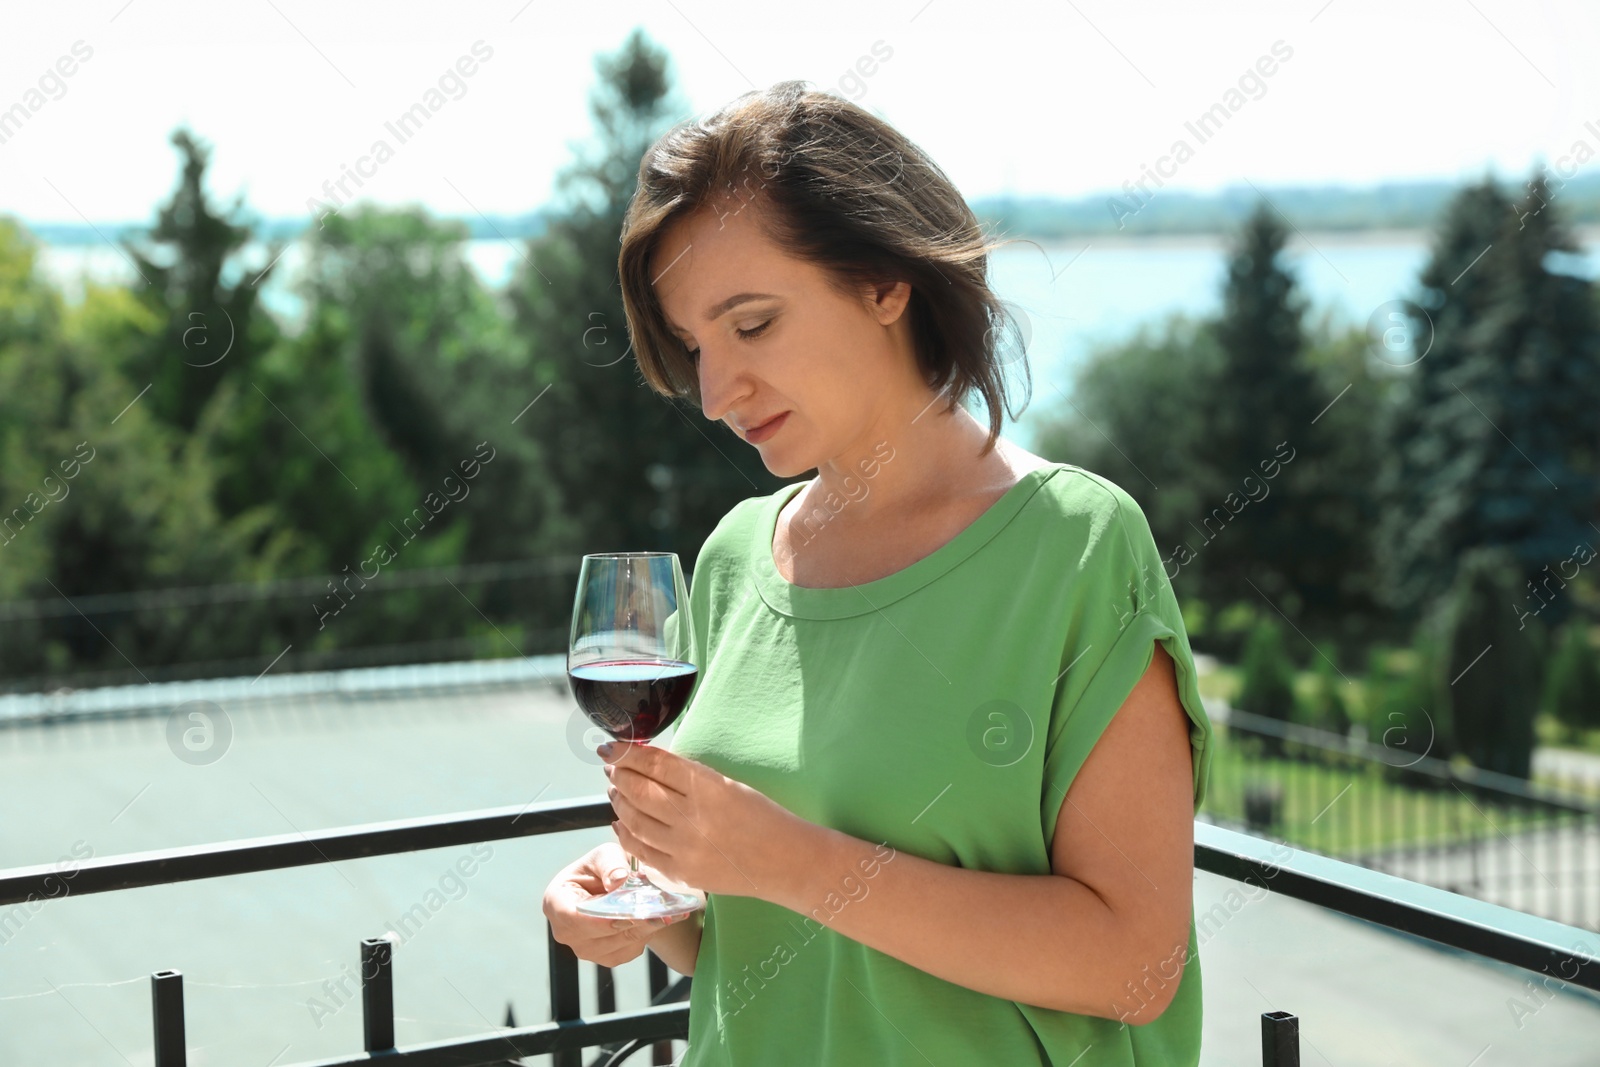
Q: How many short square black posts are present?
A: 3